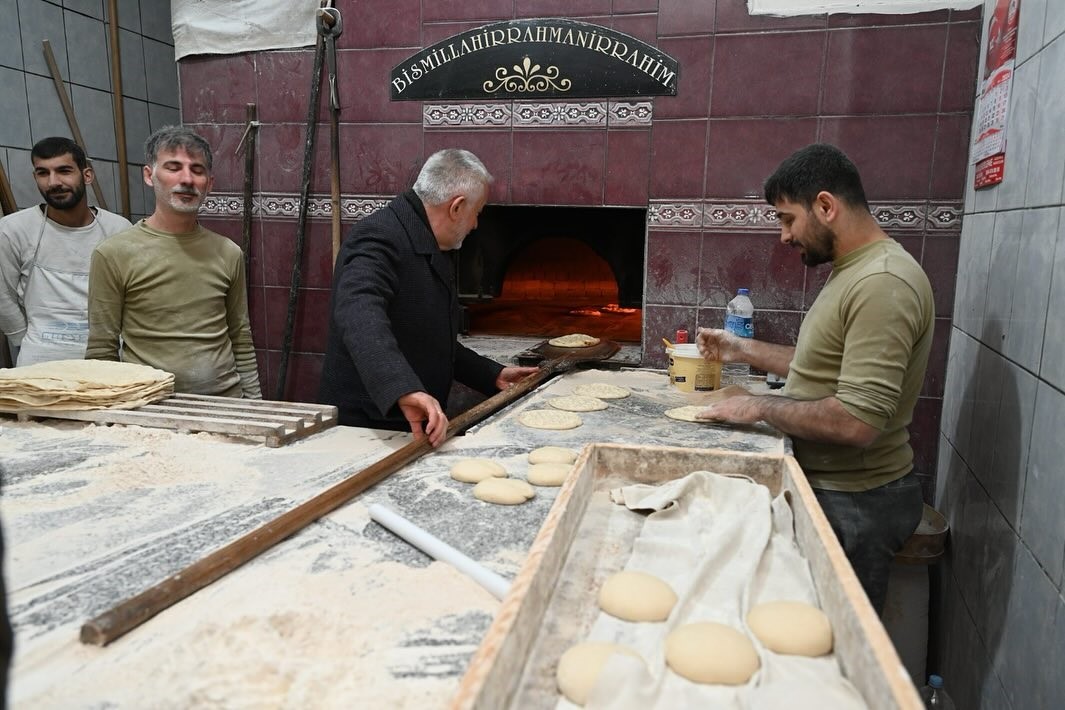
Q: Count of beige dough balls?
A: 8